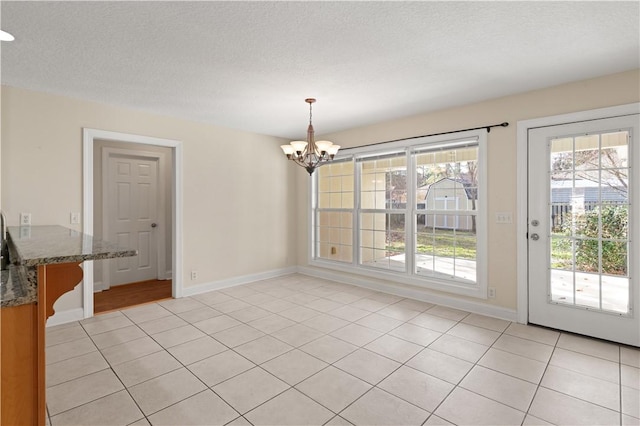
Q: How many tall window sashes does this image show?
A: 3